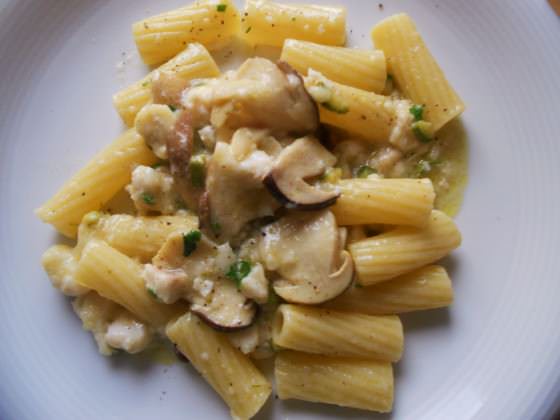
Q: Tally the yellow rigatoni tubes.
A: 15